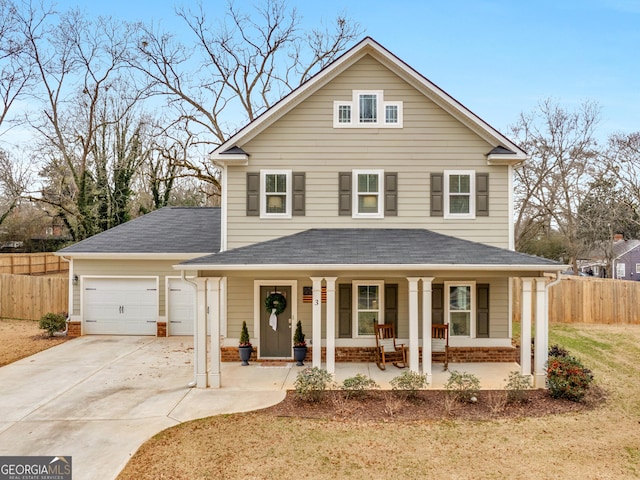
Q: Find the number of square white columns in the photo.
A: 8